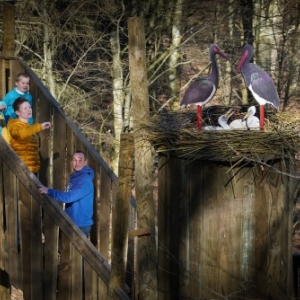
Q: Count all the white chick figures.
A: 2